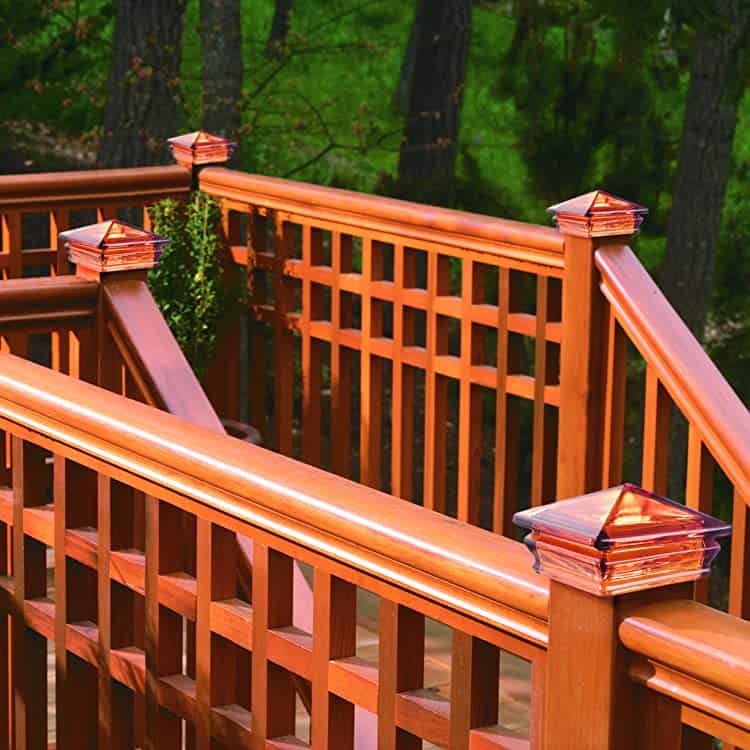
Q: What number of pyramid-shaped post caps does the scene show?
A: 4